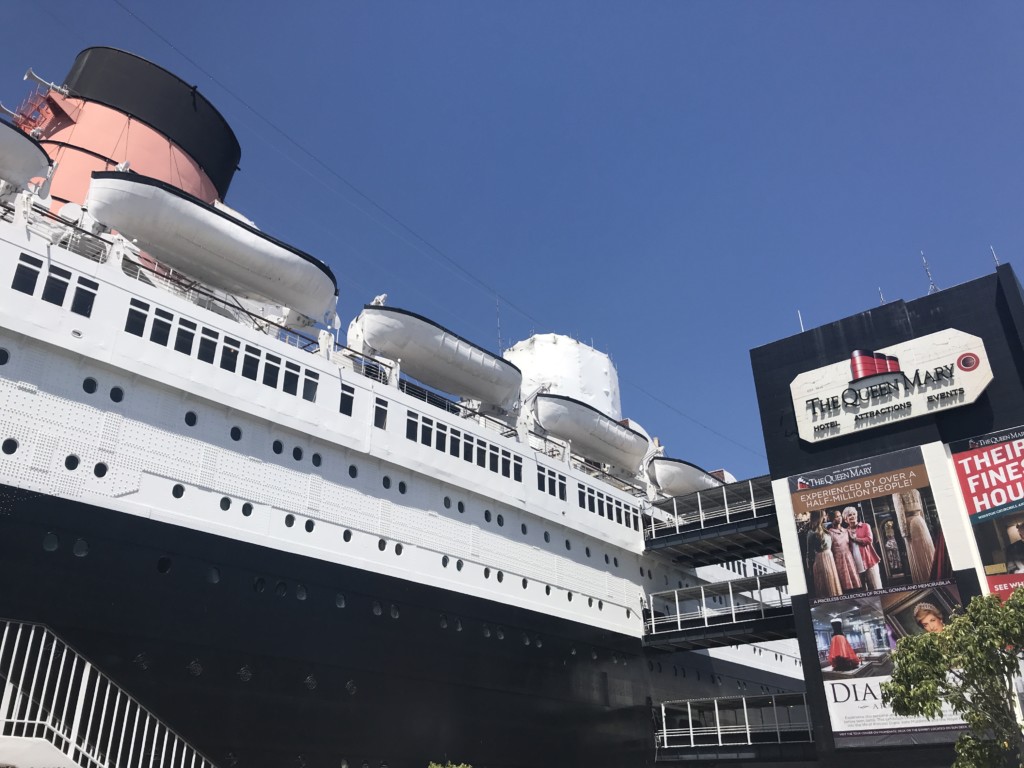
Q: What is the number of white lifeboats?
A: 5